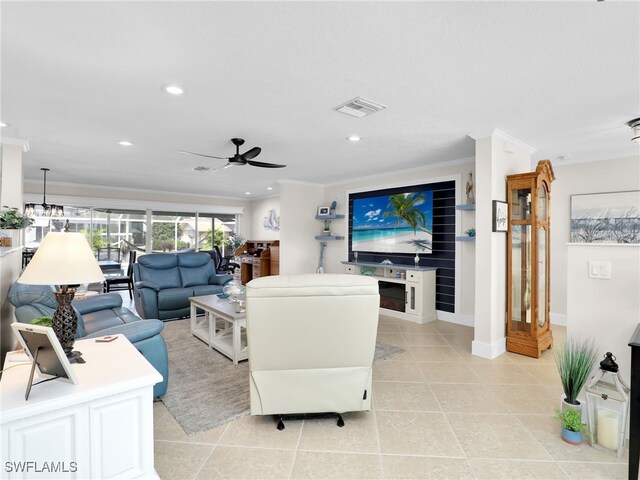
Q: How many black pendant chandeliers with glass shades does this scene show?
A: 1